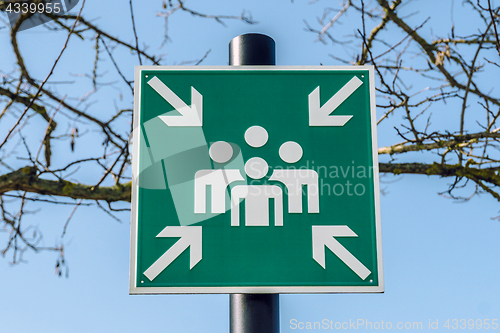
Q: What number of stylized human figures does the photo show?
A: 4